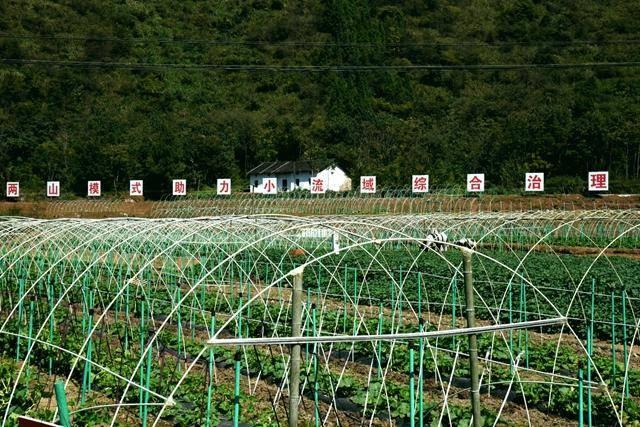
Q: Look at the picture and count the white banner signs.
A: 13